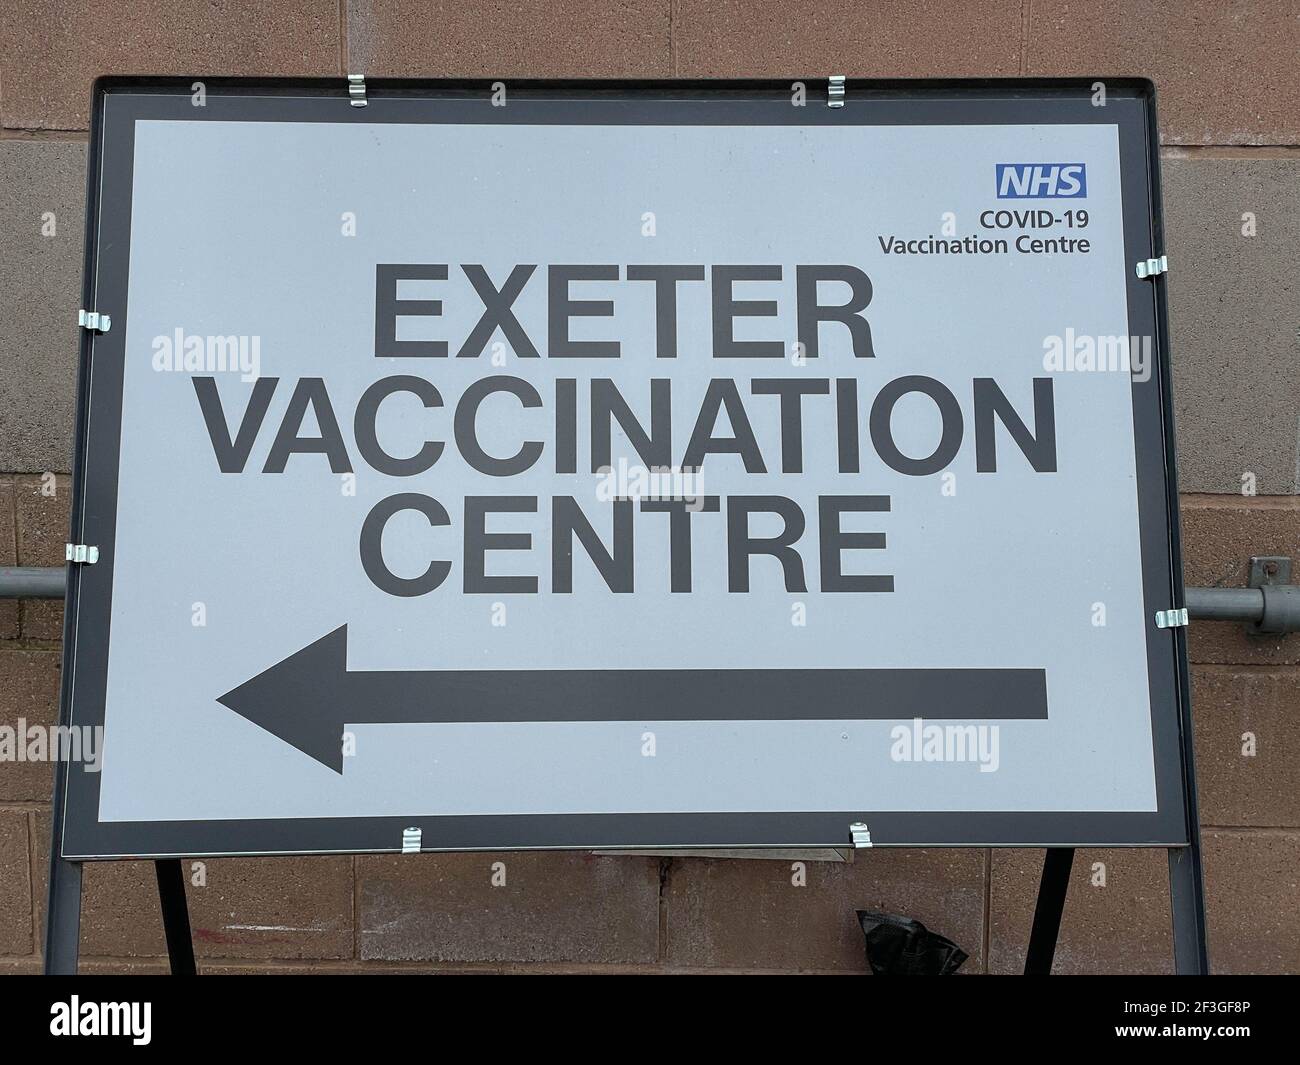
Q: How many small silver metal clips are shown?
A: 8